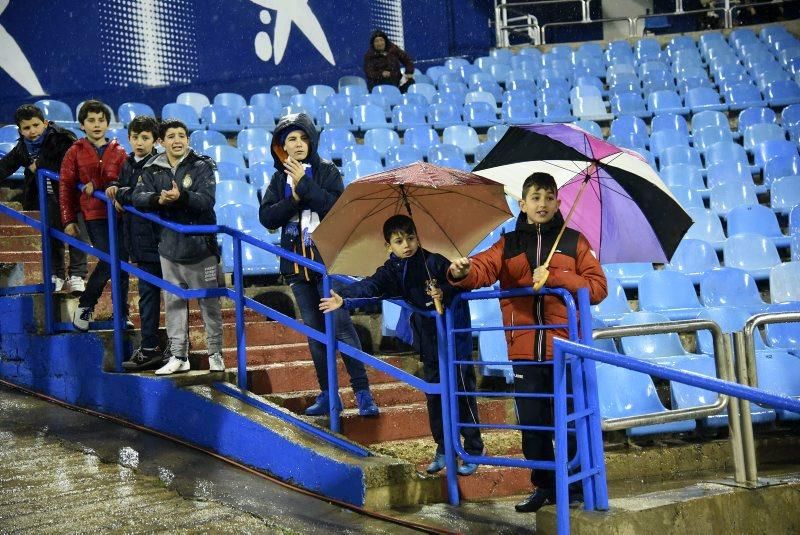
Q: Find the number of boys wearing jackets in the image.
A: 7